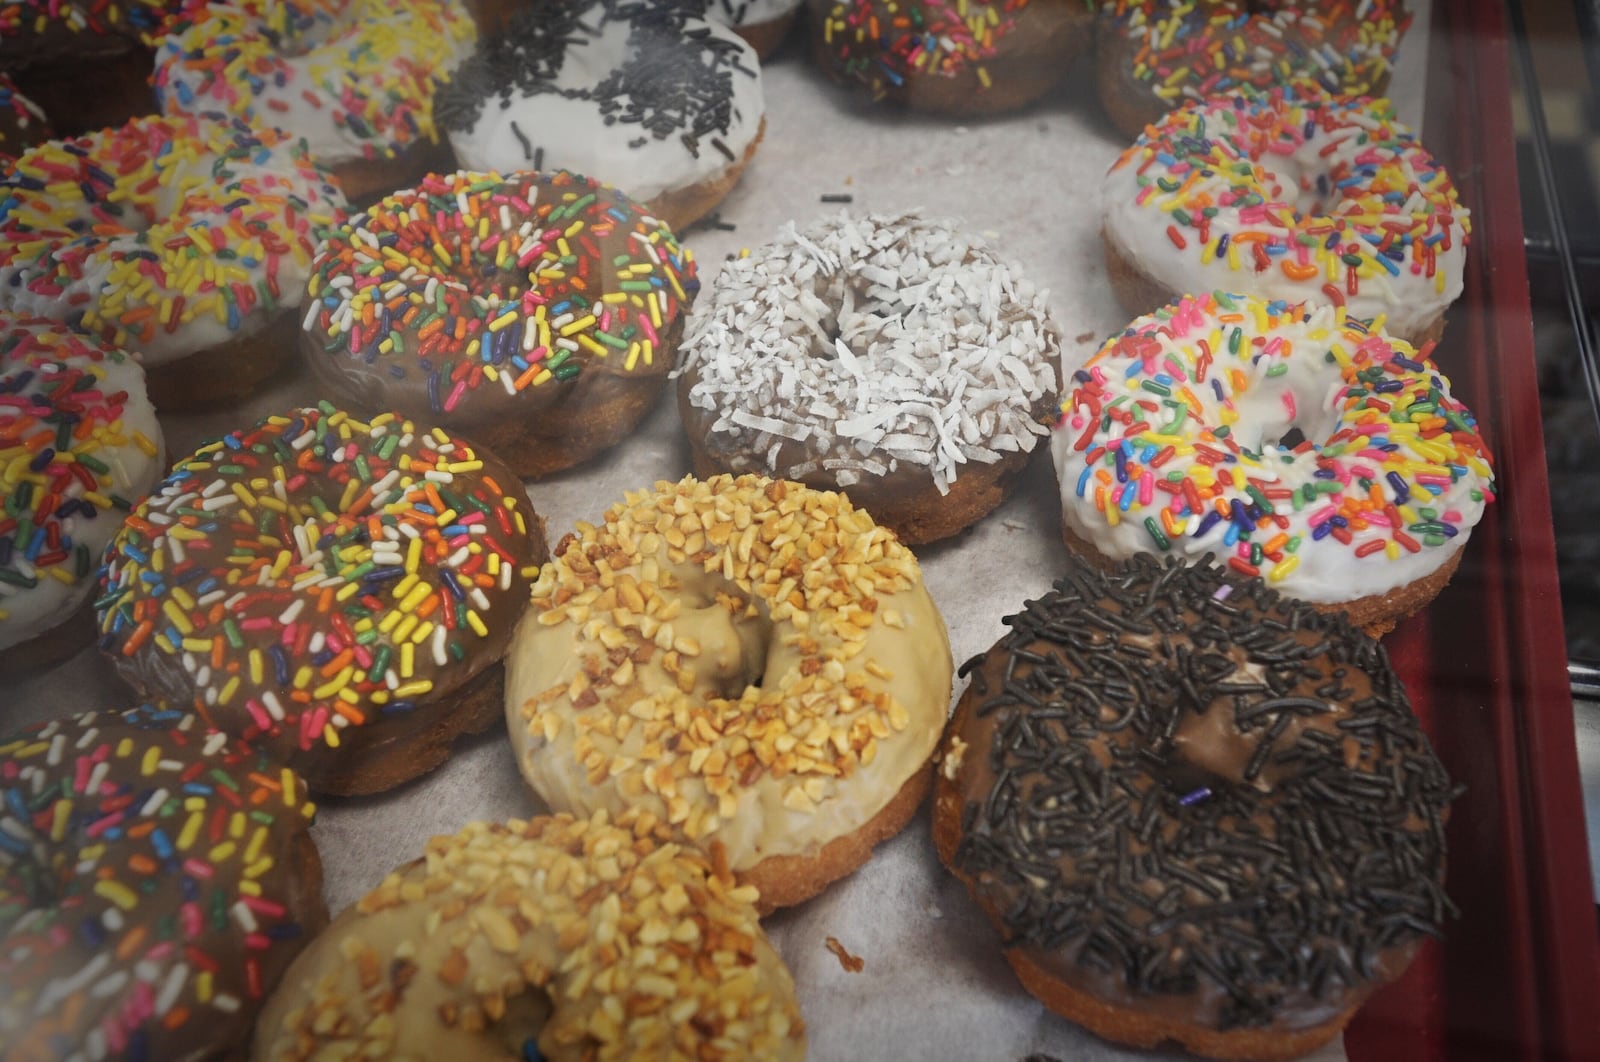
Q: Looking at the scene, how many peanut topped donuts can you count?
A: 2